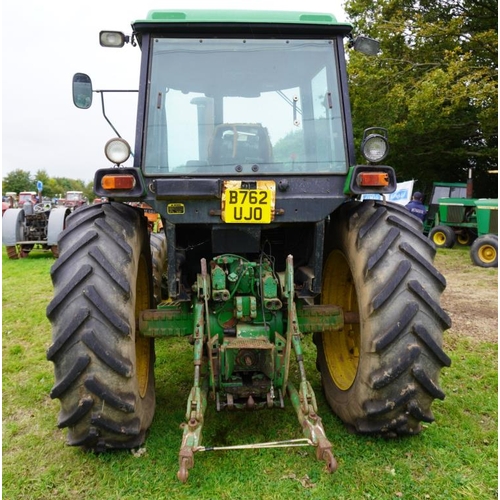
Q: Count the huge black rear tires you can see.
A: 2